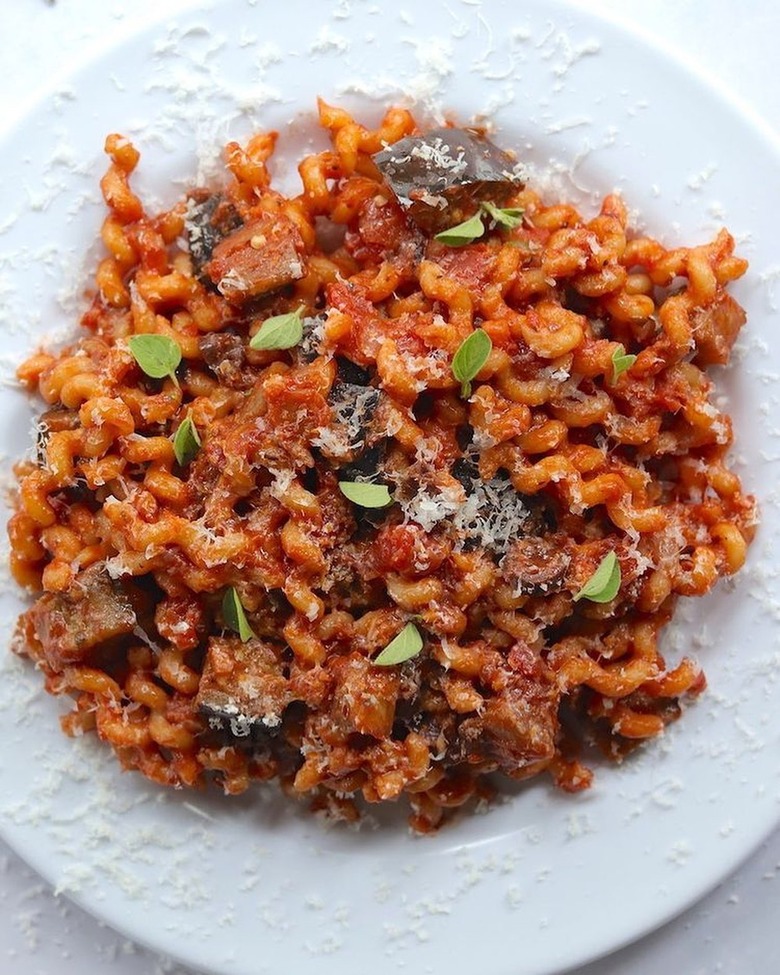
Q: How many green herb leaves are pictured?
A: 11